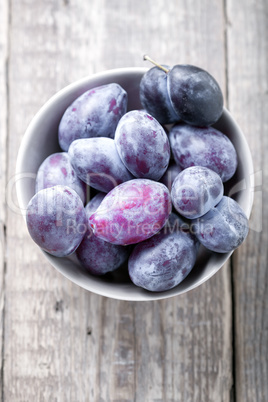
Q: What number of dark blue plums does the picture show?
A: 2